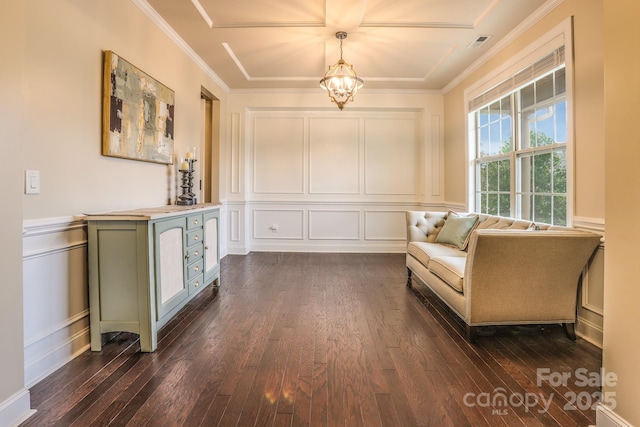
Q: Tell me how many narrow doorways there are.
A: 1